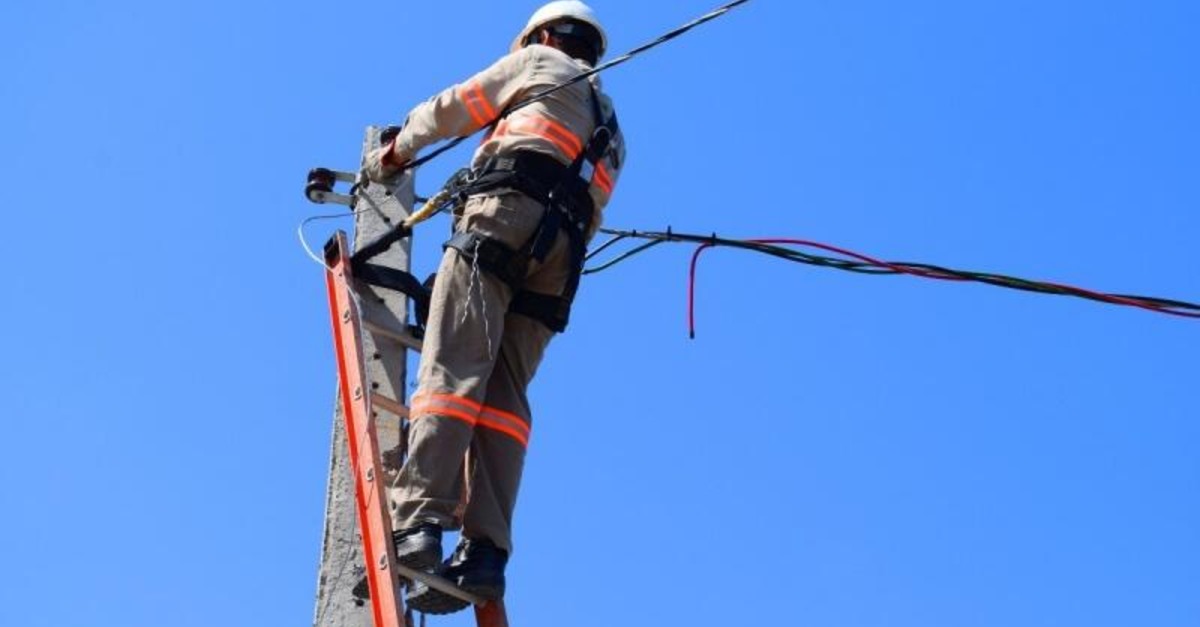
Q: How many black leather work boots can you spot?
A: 2